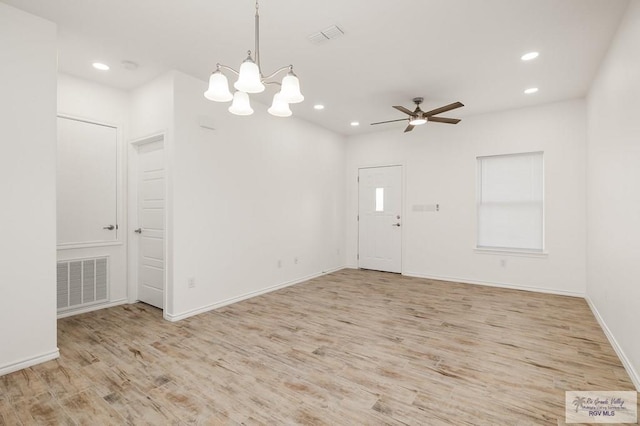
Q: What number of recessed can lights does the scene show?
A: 5